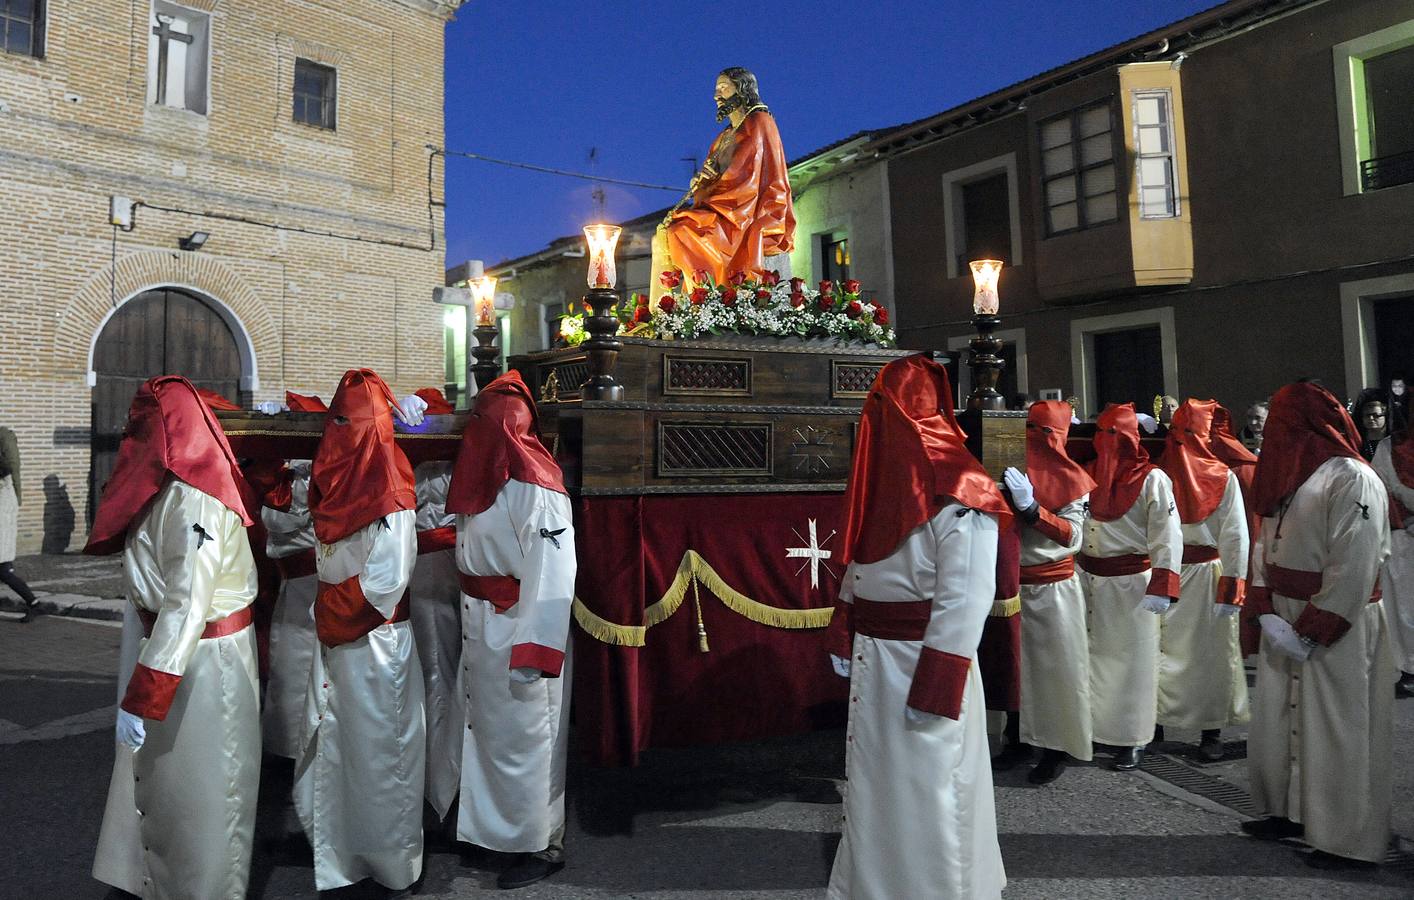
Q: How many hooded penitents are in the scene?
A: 13